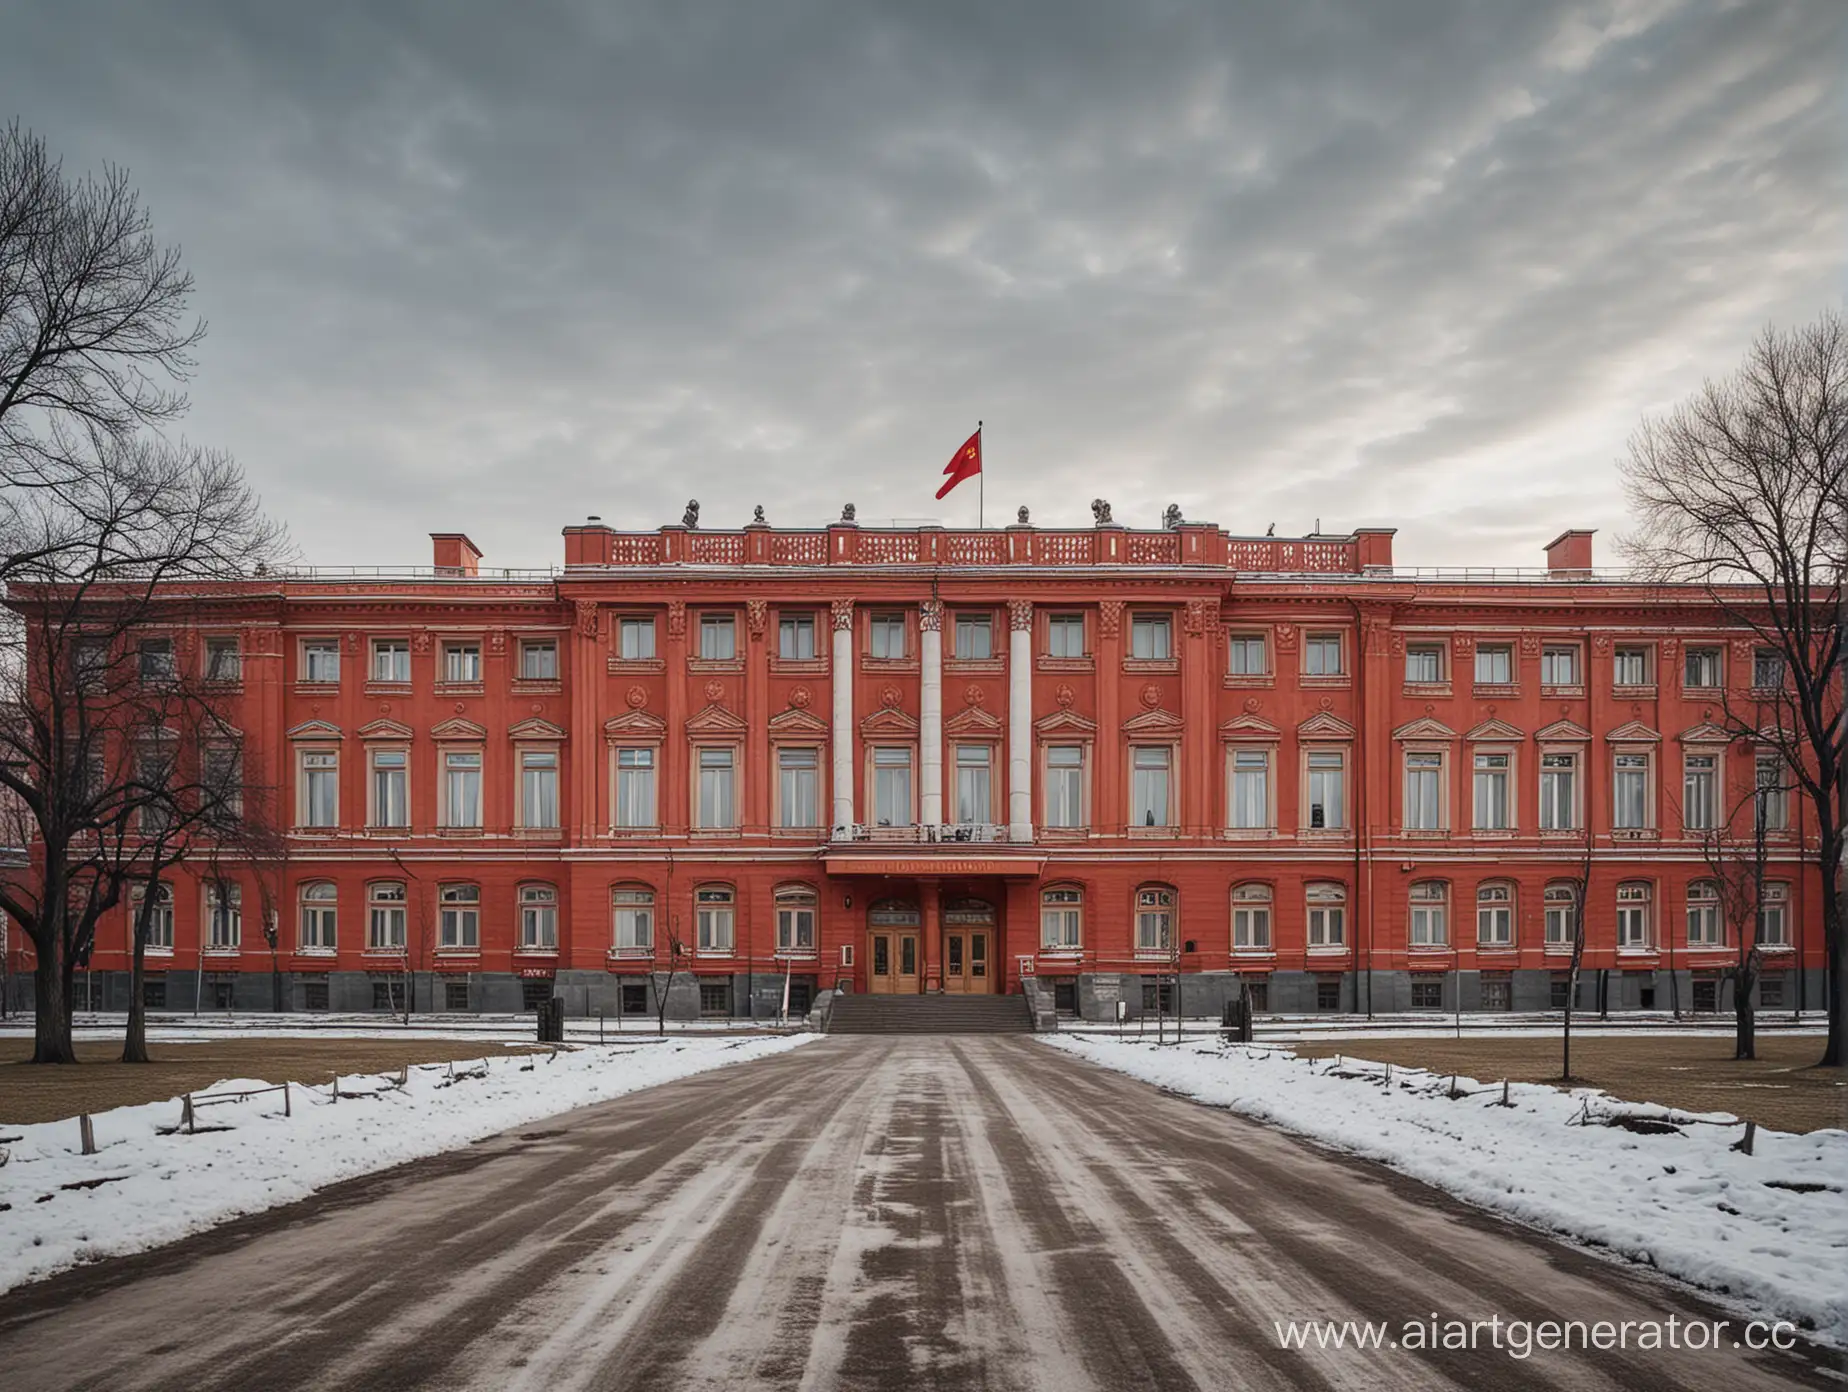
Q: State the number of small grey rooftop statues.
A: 6